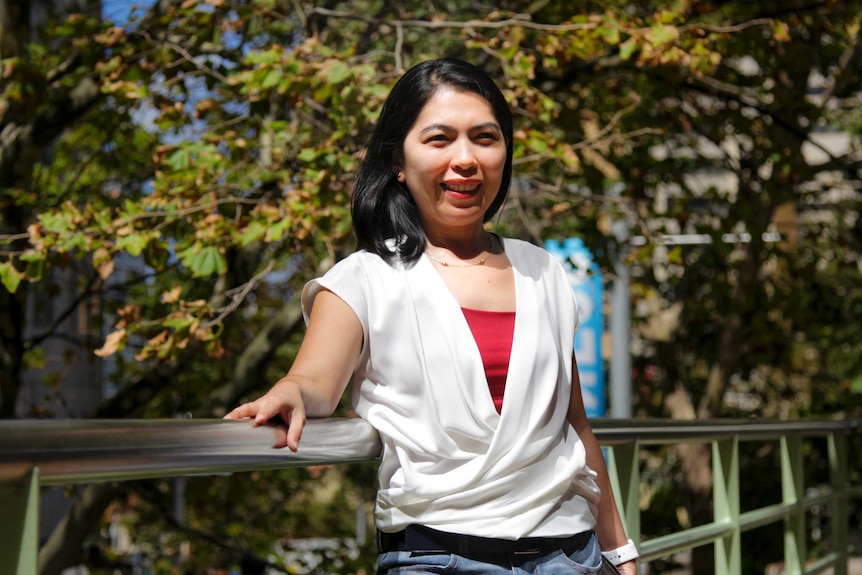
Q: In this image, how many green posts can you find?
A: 5